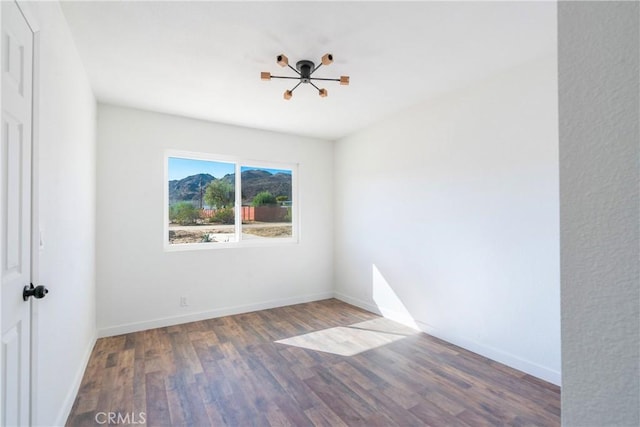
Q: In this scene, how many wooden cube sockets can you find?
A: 6